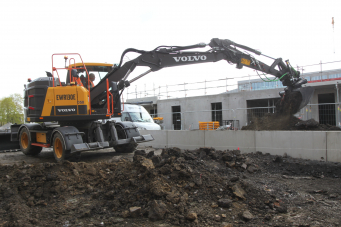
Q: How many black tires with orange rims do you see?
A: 2